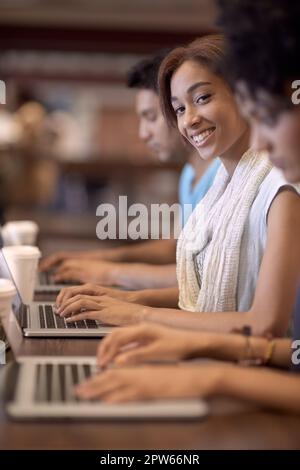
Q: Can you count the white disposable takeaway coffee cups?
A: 3